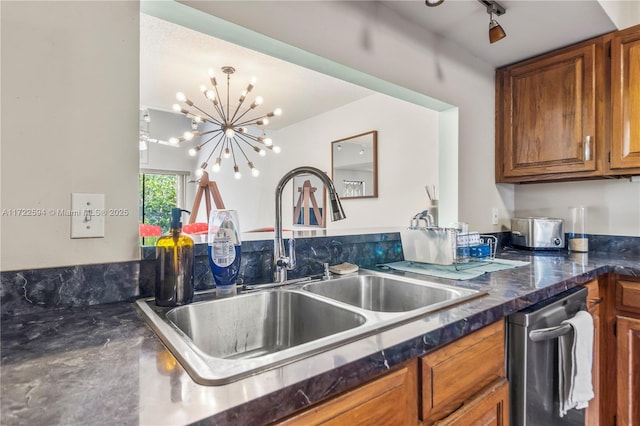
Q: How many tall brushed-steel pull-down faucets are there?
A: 1